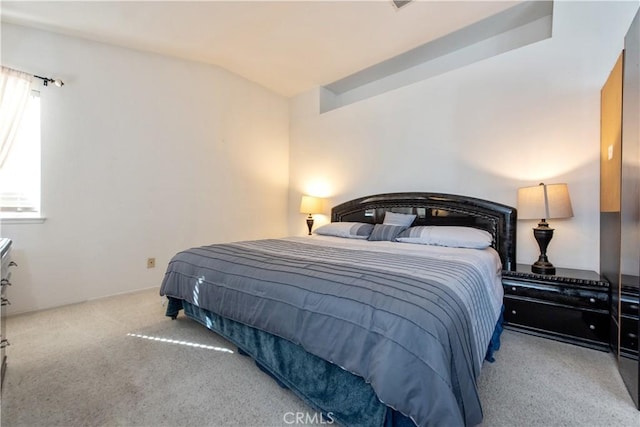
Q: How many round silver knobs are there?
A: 4